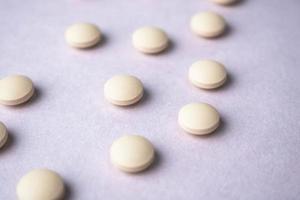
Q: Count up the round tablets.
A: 11